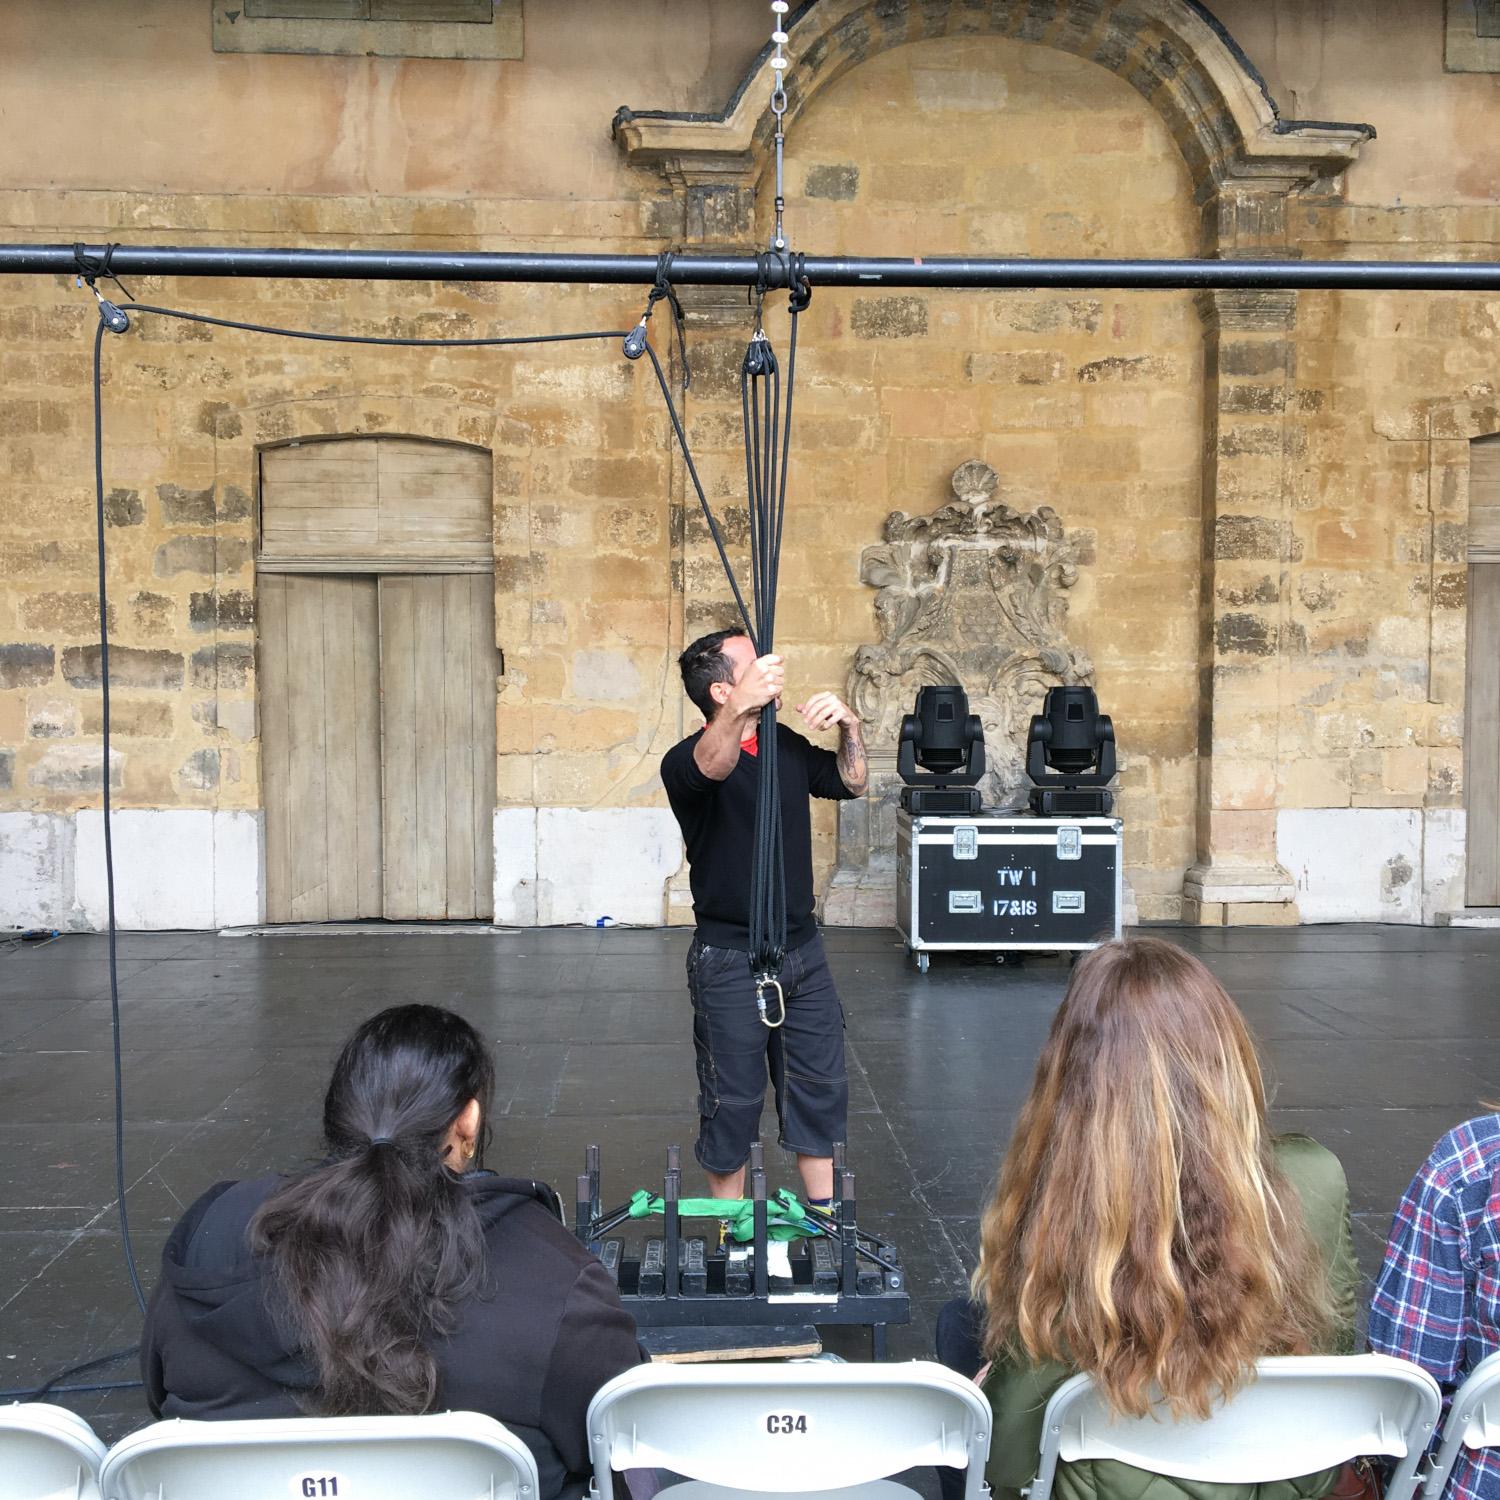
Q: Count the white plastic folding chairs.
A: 5